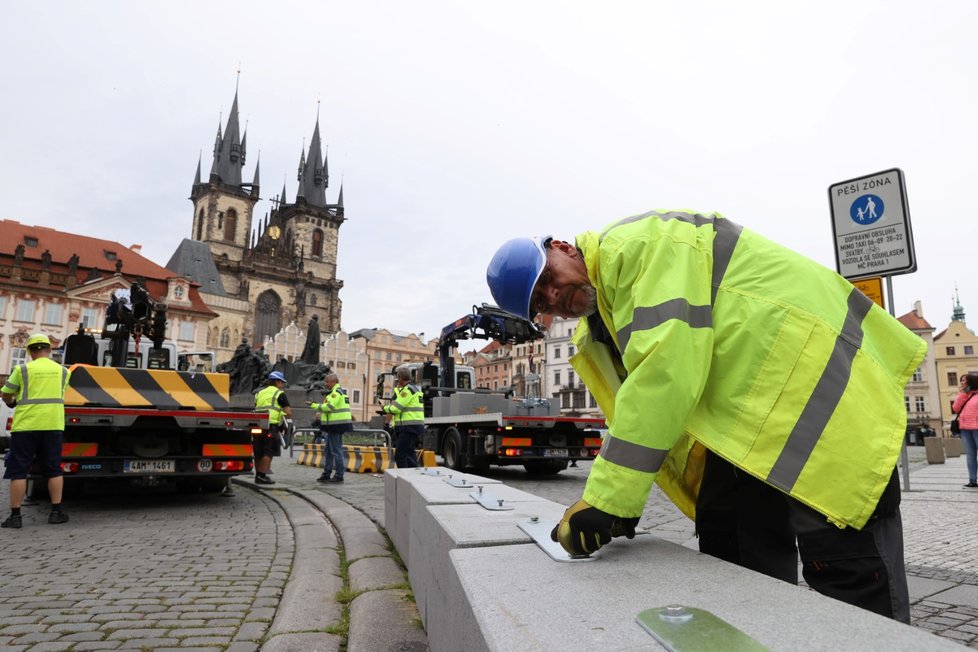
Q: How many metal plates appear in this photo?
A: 5